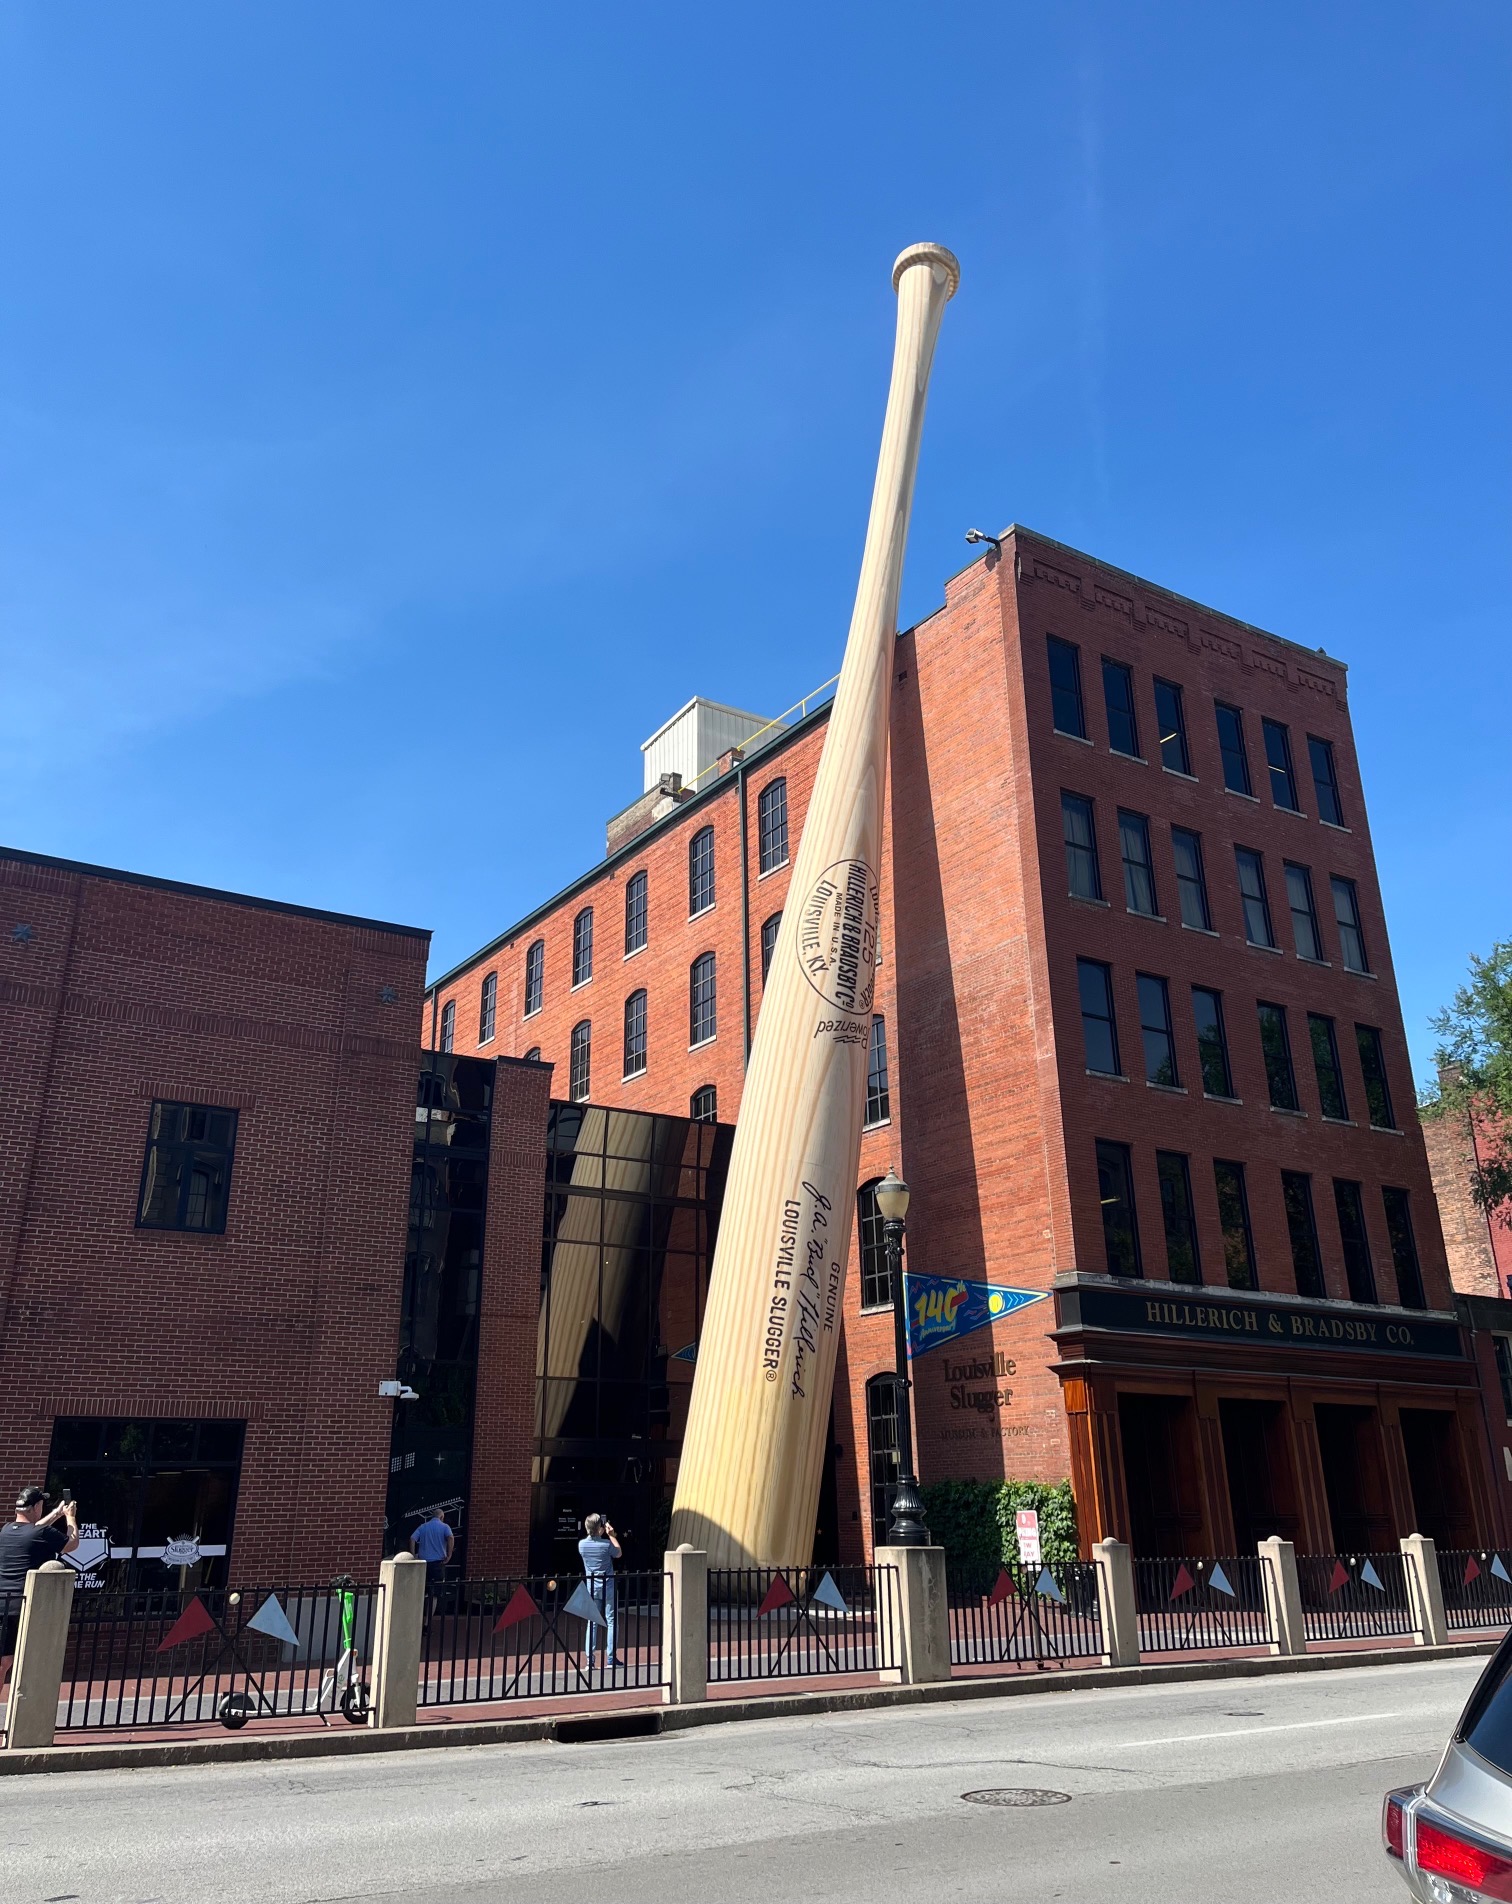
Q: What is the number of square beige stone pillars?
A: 7